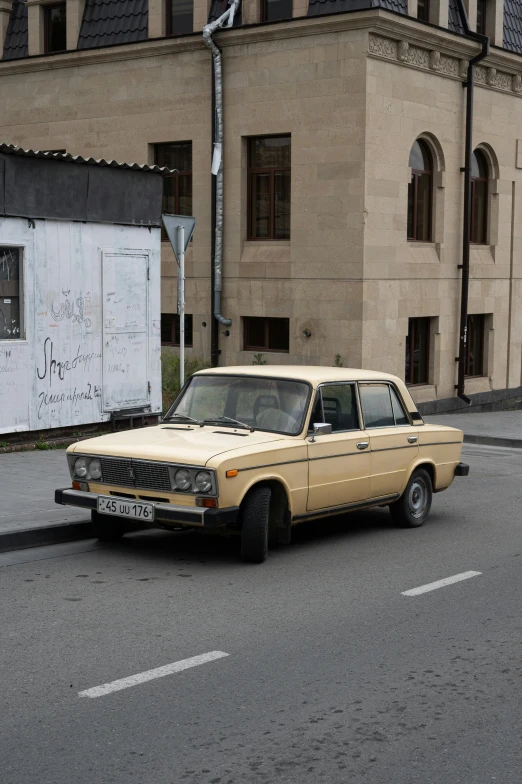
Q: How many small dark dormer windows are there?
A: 5